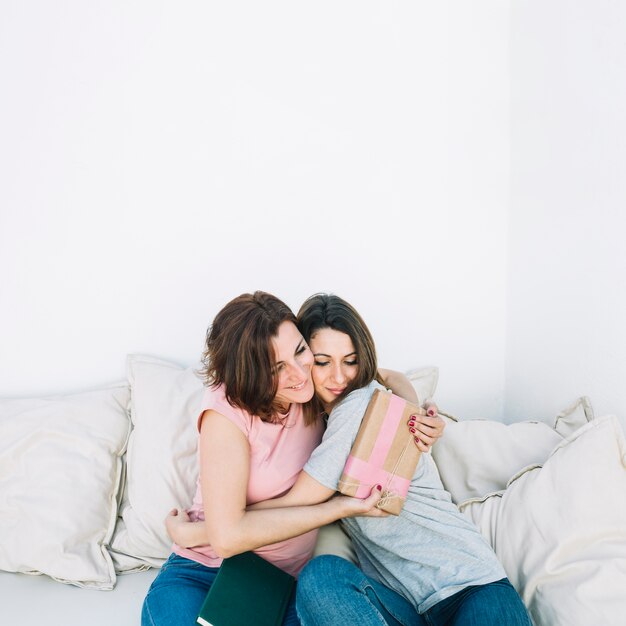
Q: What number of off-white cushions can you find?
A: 5